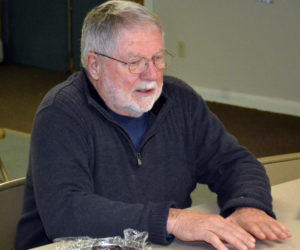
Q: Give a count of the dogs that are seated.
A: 0